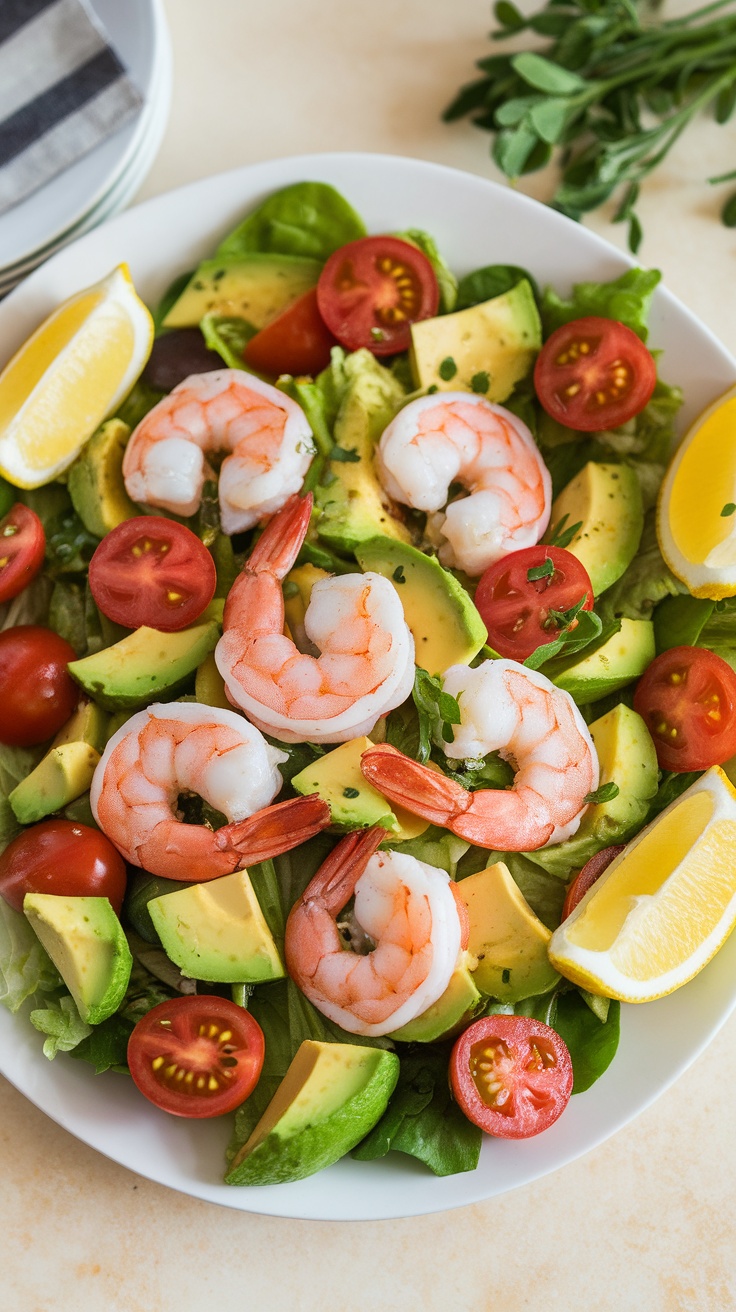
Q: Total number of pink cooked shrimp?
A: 6